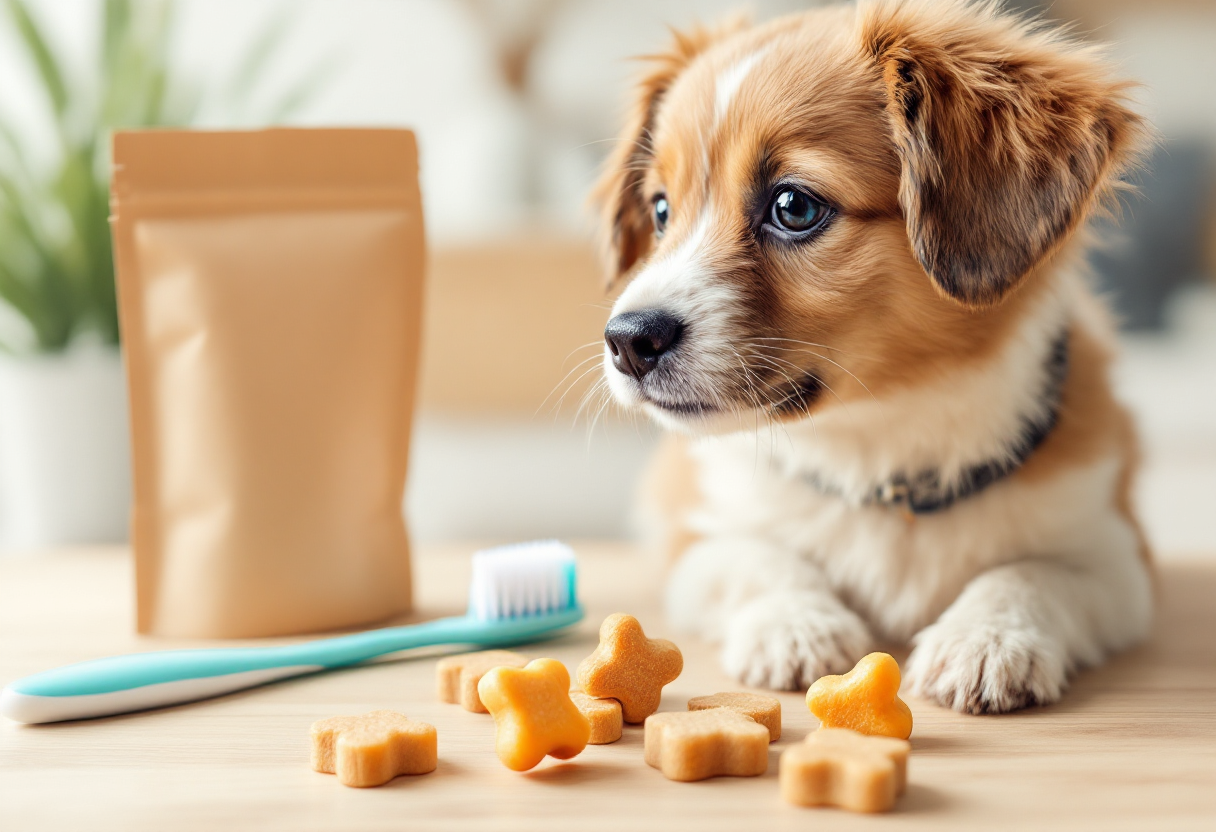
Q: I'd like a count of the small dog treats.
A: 9